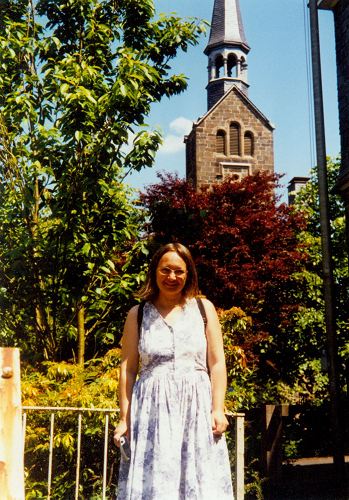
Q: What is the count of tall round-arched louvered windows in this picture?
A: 3